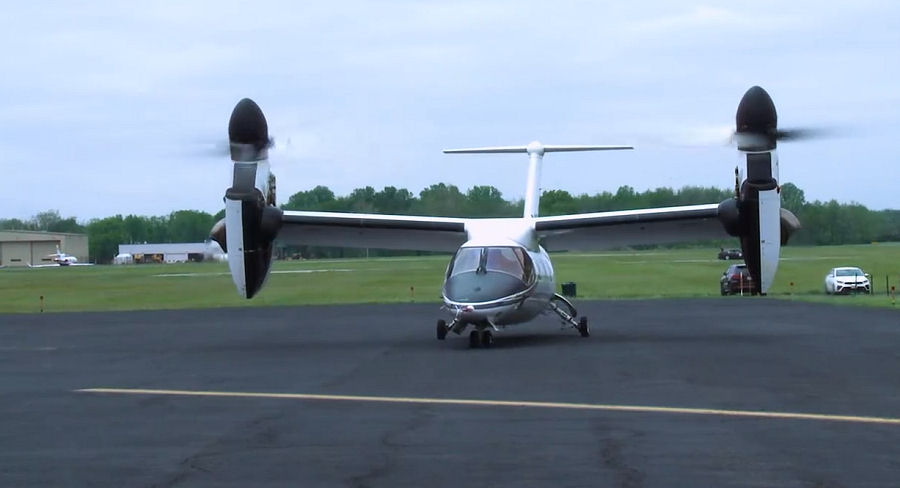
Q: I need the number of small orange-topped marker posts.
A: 4